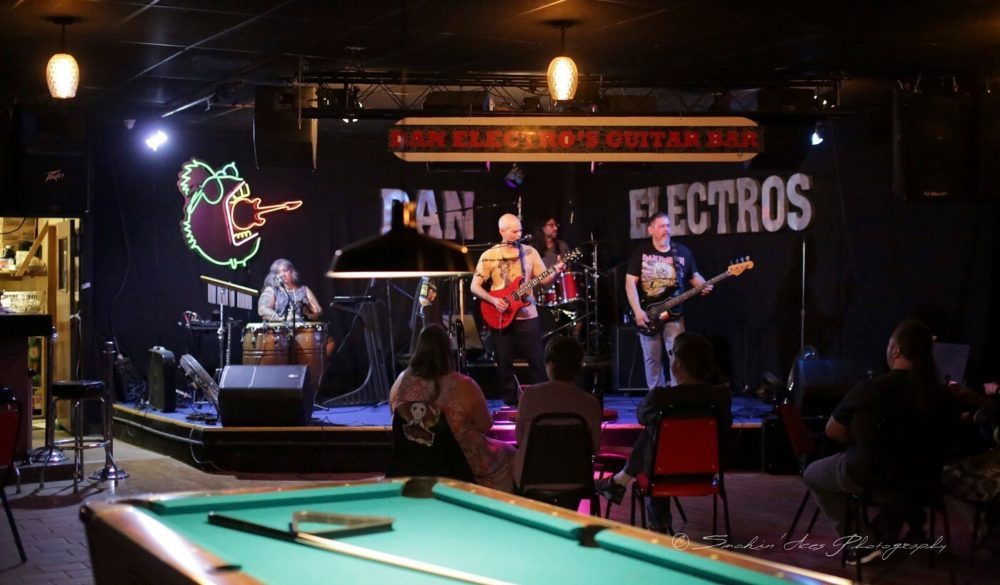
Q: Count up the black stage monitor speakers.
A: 2